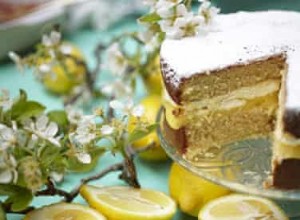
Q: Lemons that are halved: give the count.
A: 3